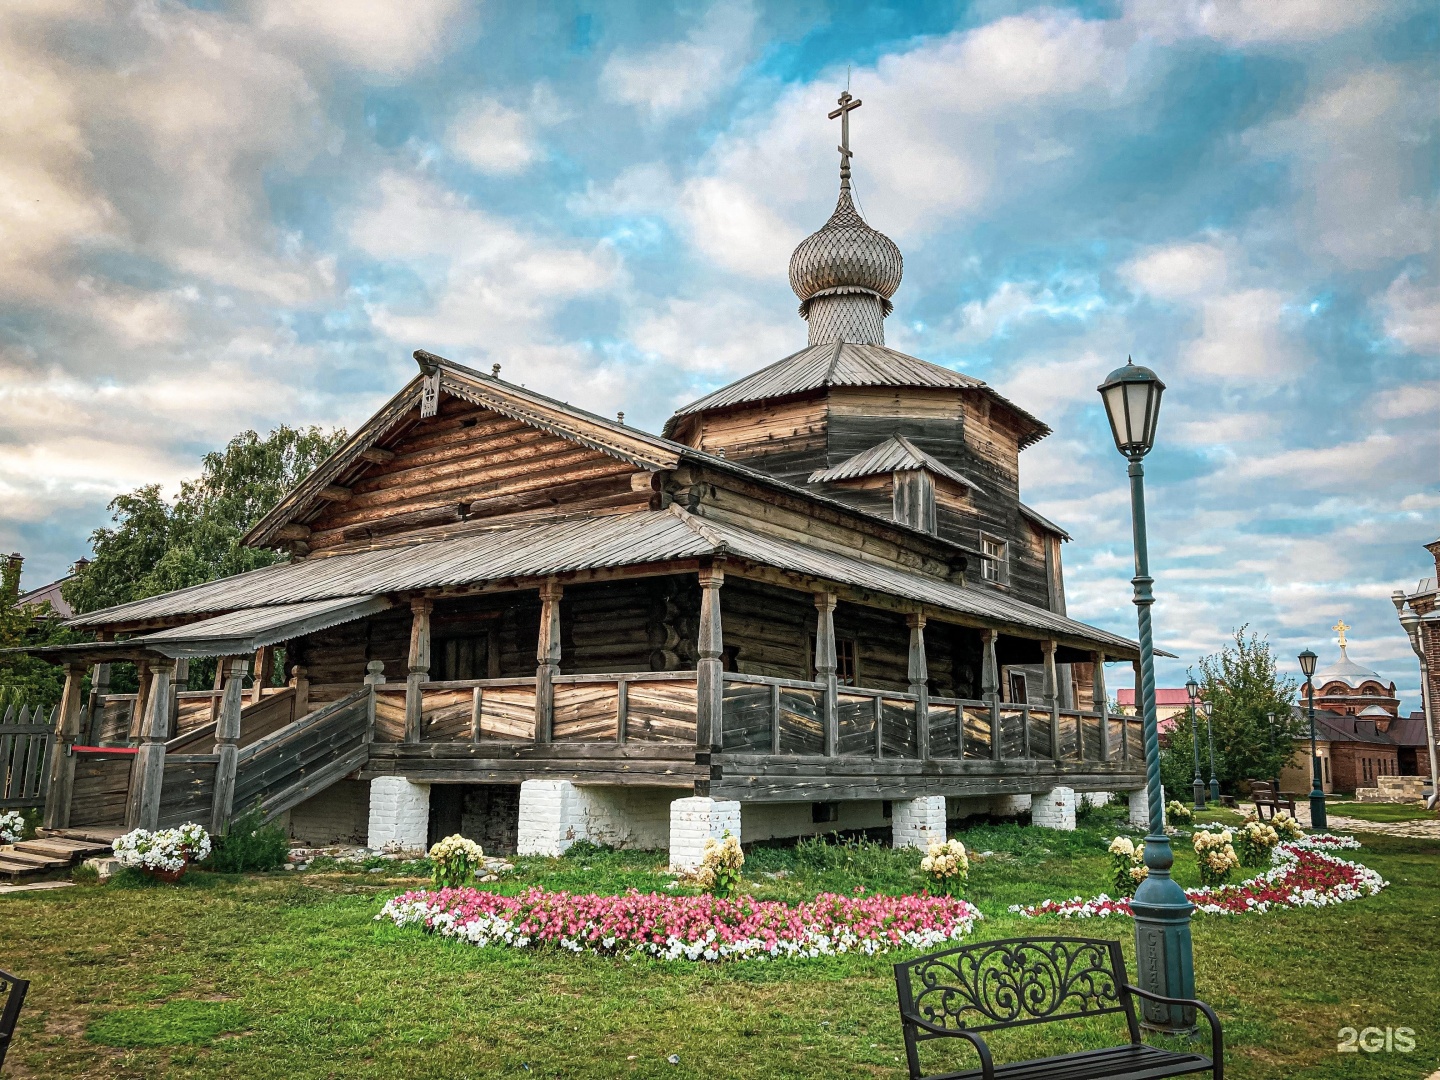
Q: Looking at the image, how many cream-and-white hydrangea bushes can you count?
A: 8